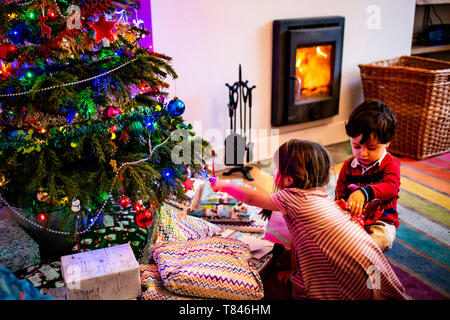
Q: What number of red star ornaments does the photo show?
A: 2